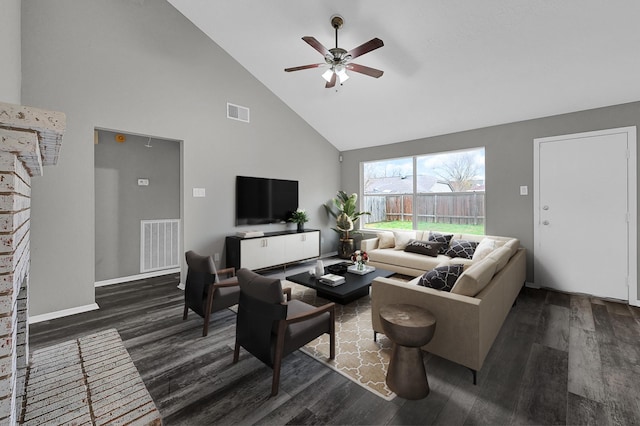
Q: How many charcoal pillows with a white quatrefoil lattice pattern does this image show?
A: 3